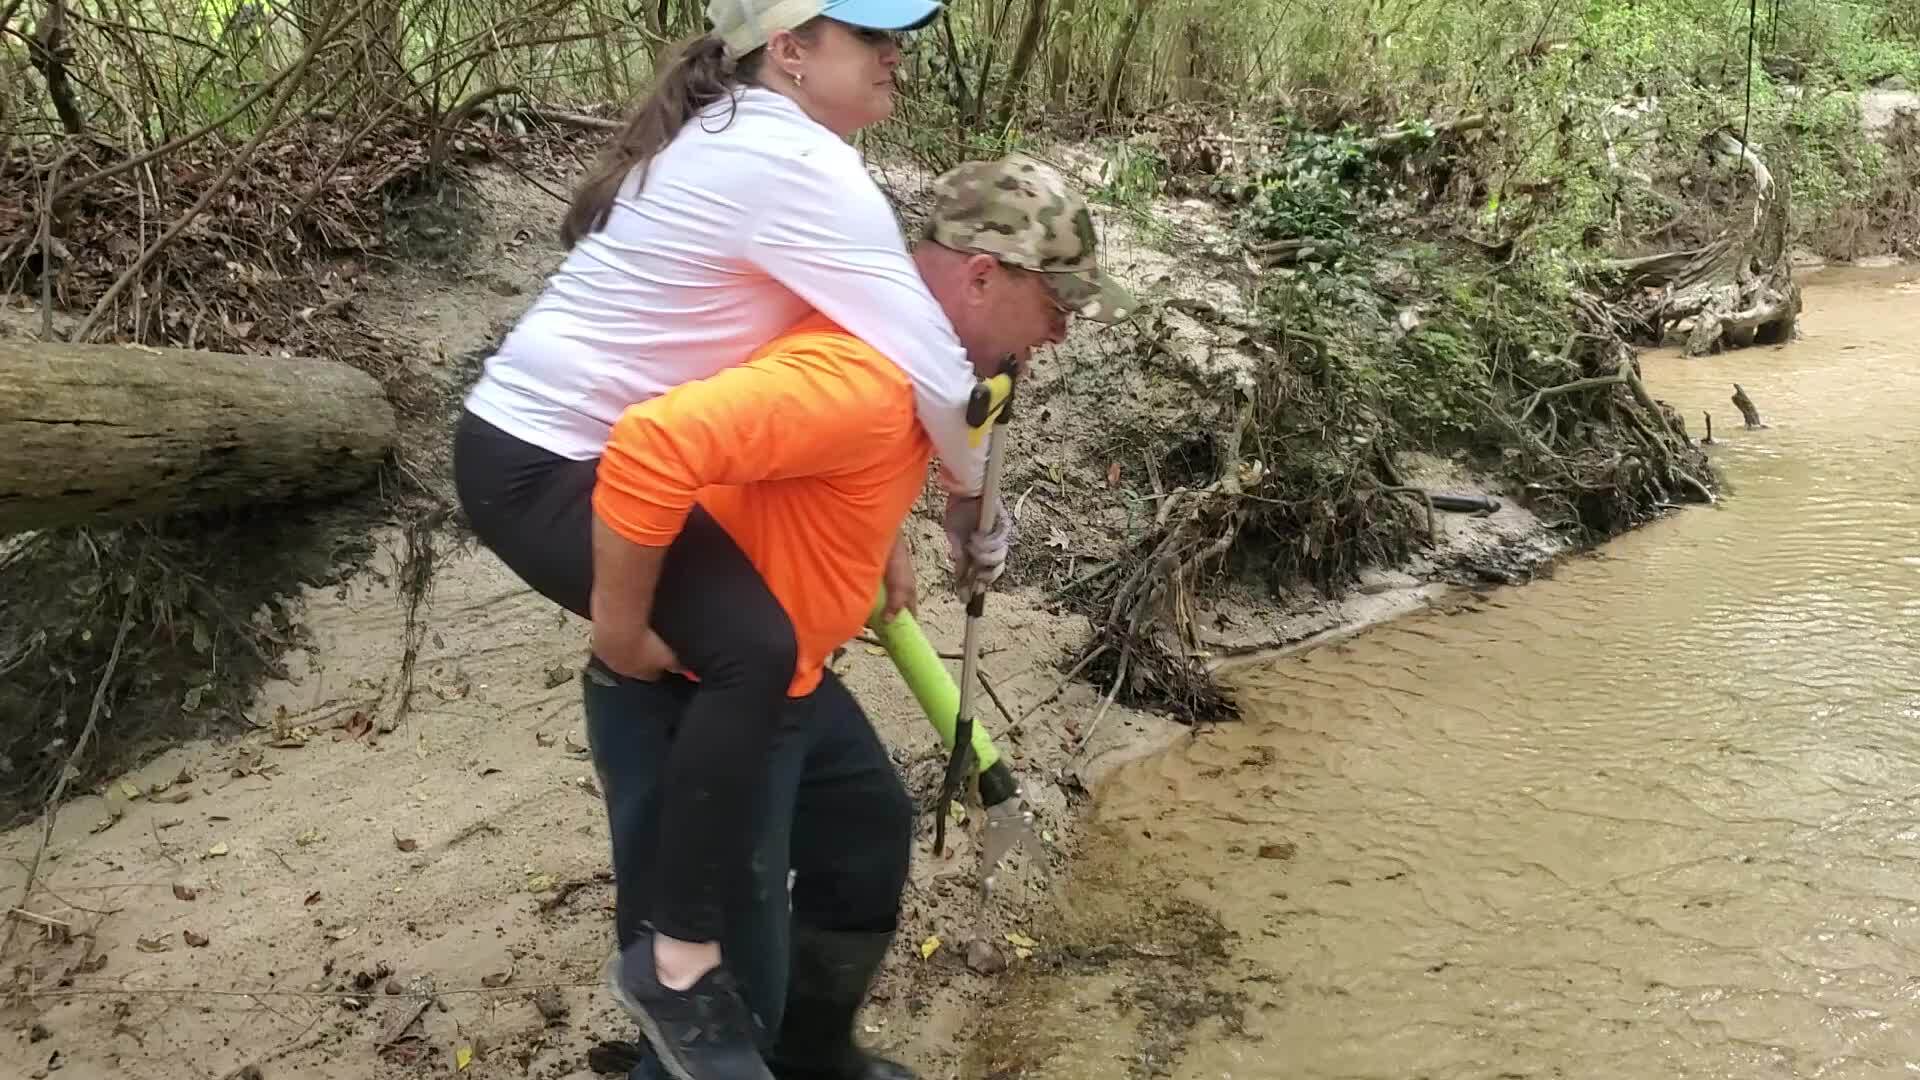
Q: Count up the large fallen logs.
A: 1